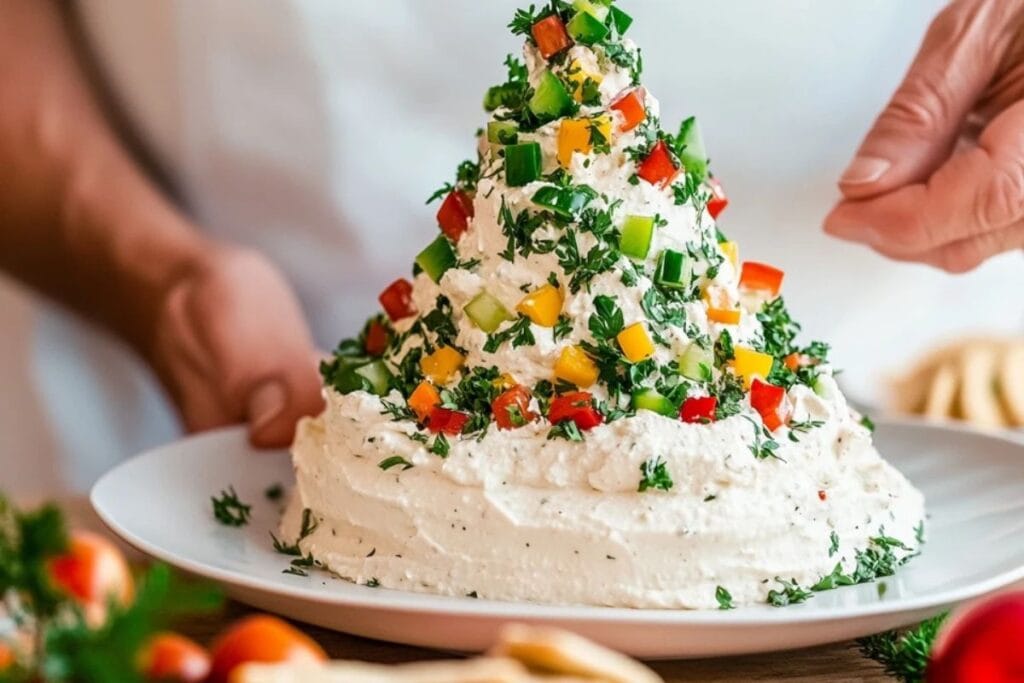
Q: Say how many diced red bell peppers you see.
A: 13